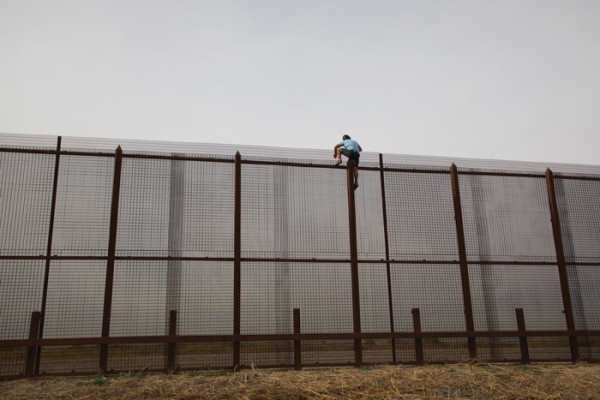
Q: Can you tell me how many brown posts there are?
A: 12